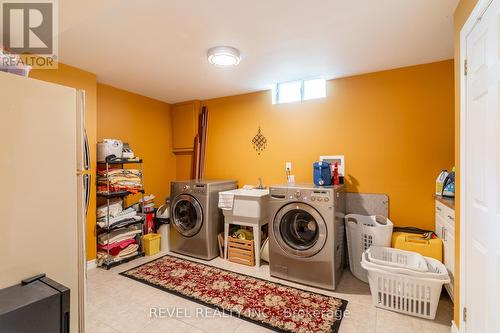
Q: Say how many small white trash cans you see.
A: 1